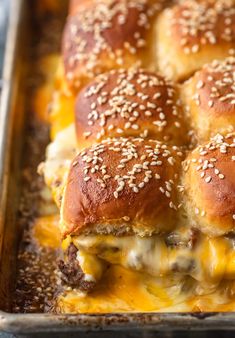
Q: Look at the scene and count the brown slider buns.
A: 6